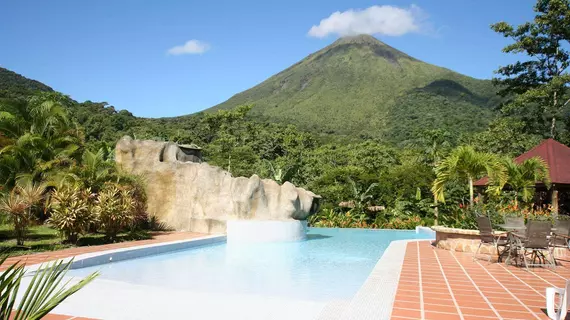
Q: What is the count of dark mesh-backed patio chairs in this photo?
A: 4